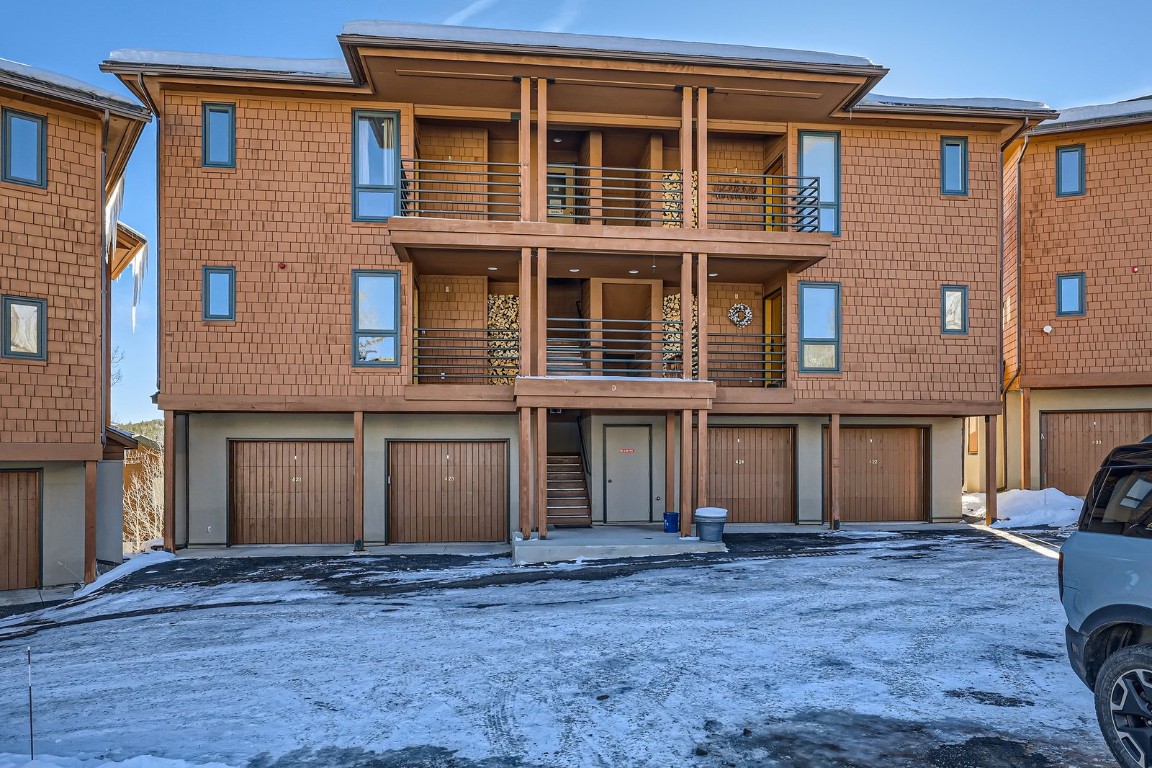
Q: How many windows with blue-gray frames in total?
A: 12